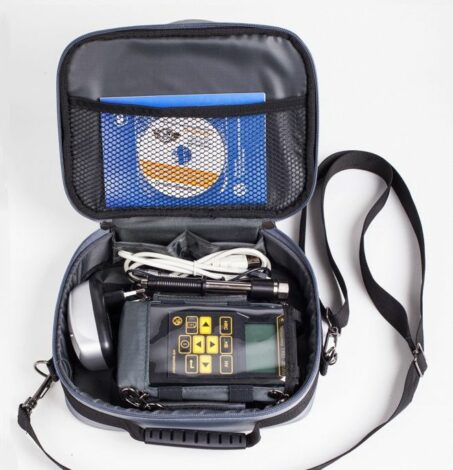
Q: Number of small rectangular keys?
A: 10